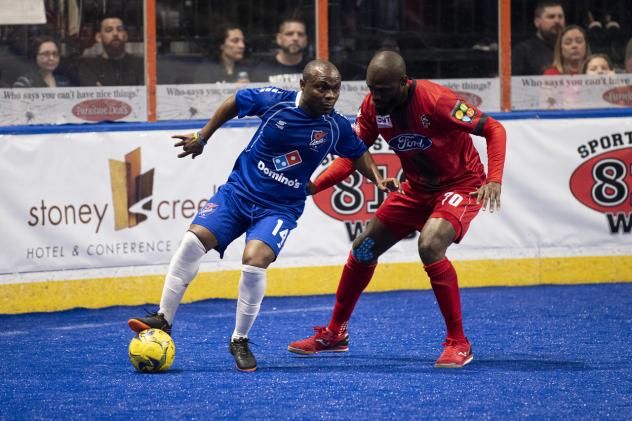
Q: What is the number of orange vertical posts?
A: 3